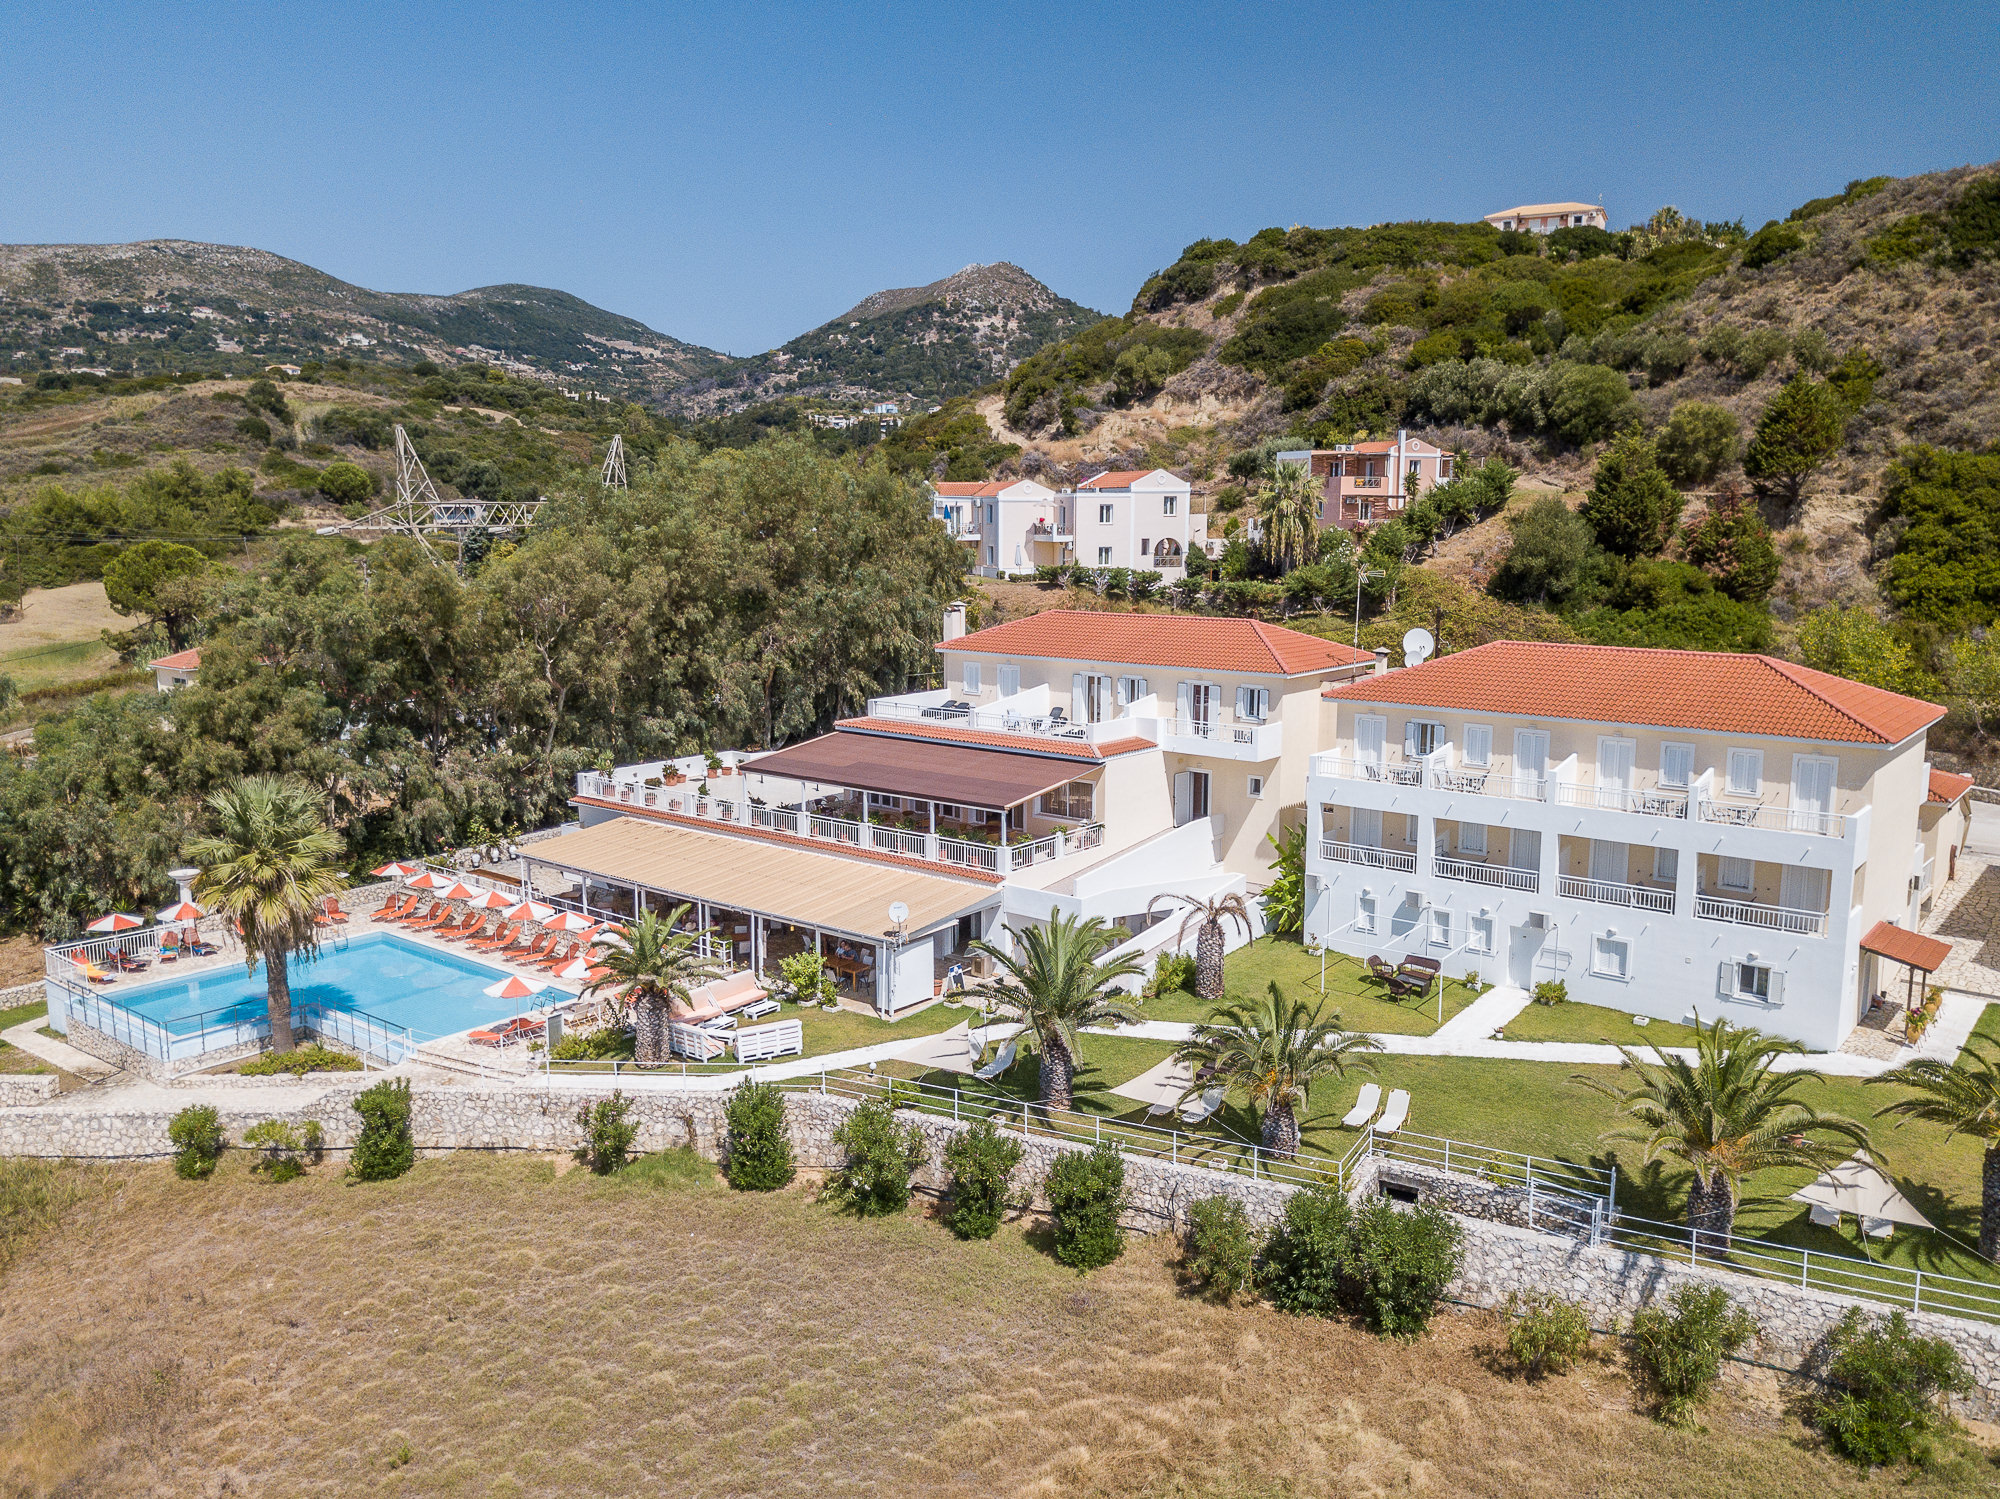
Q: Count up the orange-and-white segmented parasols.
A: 11